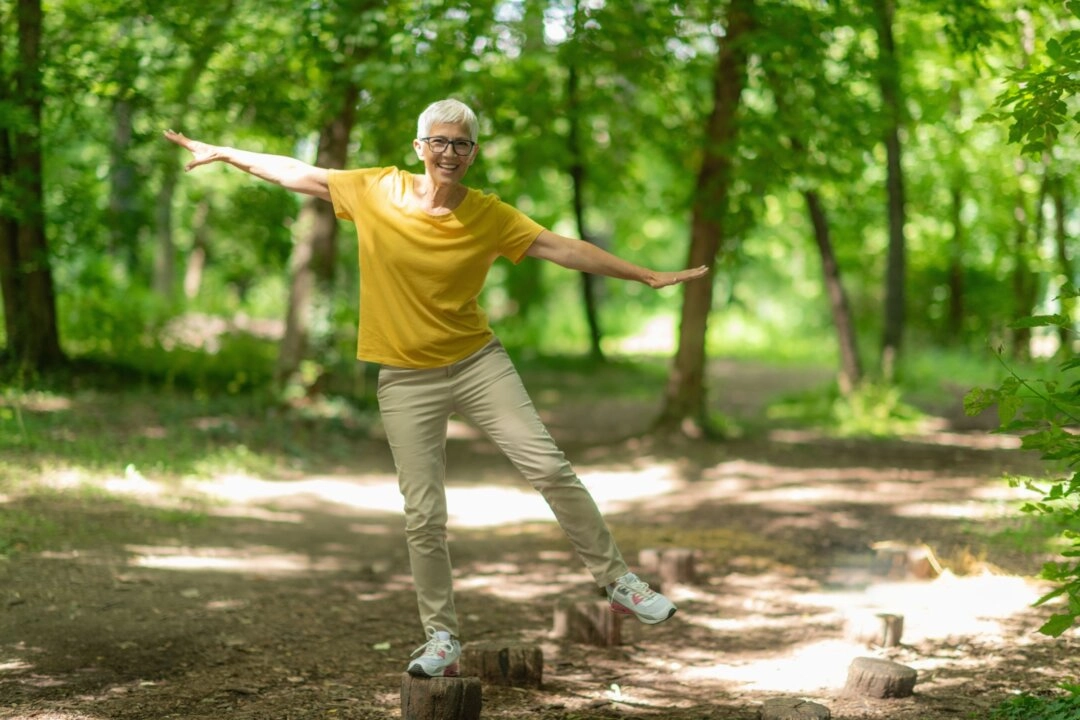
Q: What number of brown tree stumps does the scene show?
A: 8